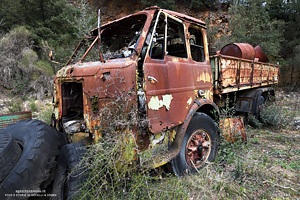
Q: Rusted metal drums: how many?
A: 2